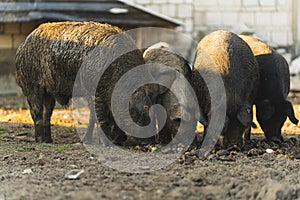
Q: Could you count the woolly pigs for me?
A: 4